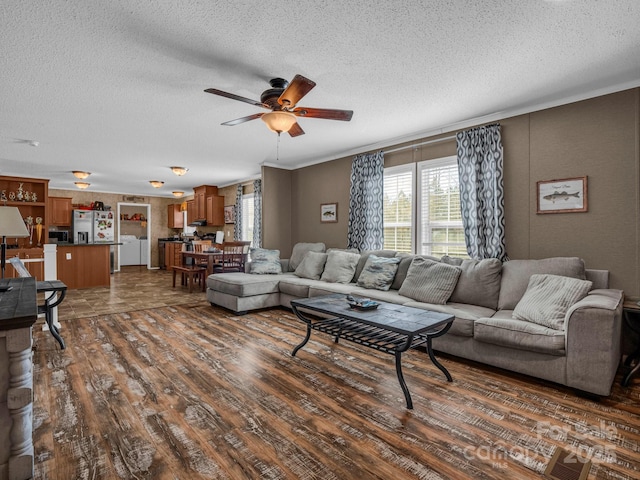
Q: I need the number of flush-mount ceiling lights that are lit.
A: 5